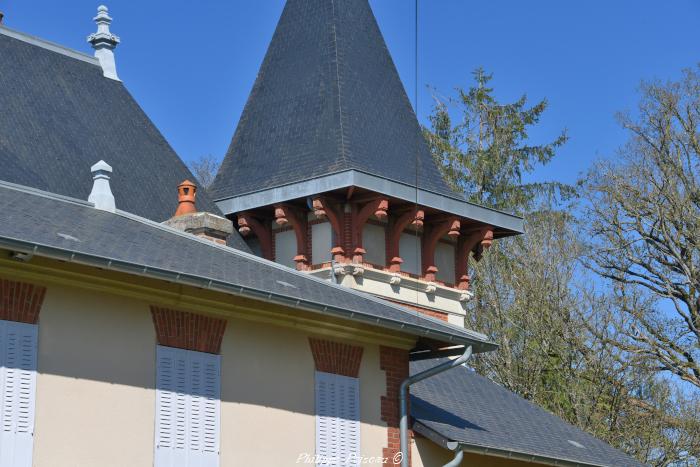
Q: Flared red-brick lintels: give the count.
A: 3